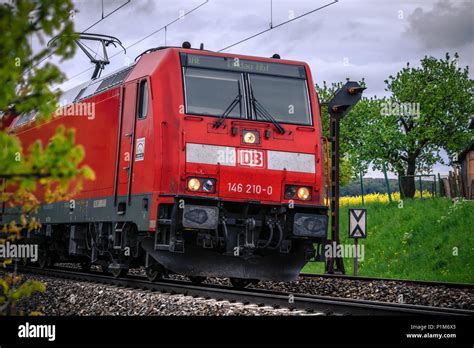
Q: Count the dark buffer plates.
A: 2